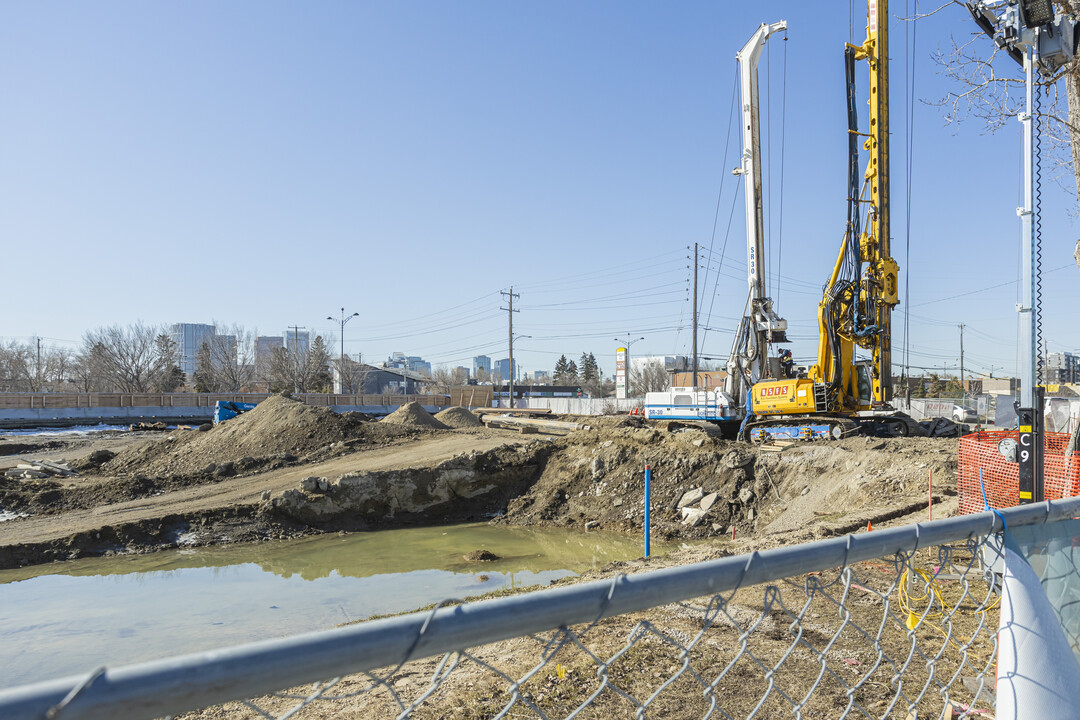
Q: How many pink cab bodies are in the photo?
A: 0